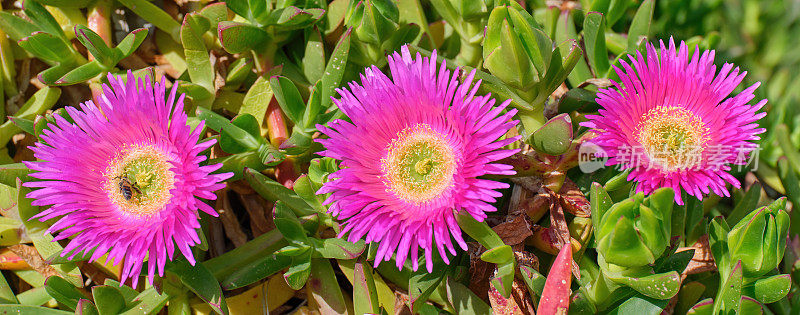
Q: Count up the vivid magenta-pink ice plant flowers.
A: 3